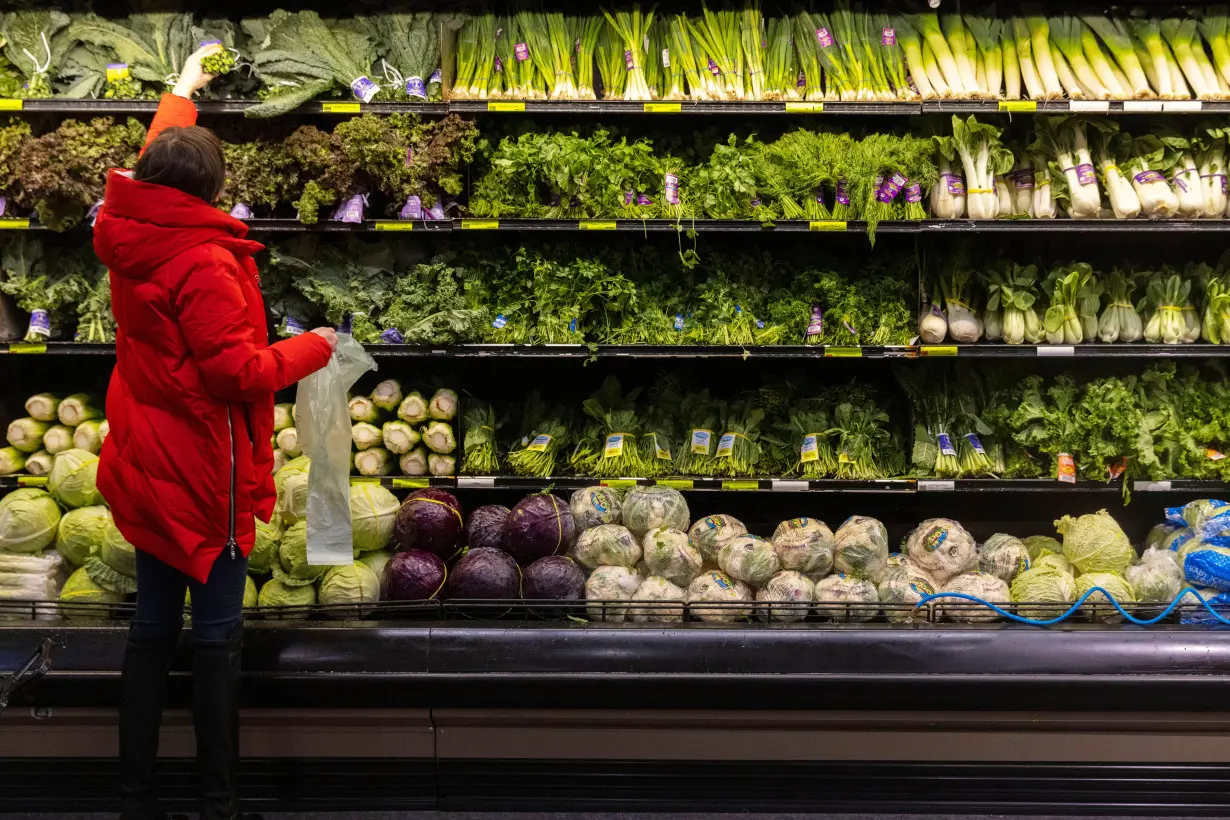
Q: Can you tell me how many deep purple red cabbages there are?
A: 6